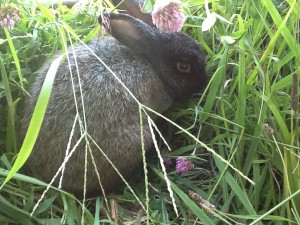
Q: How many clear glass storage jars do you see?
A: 0